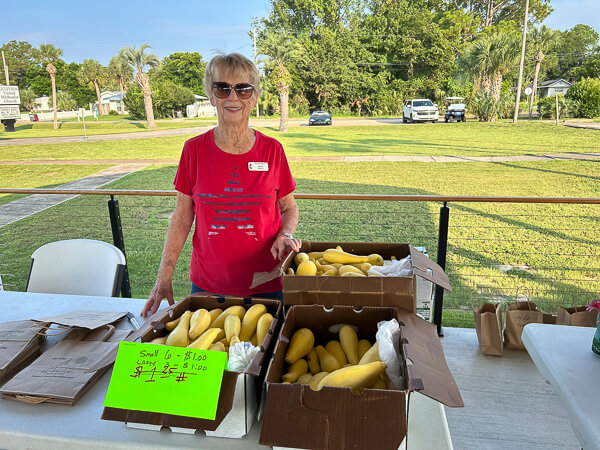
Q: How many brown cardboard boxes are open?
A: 3